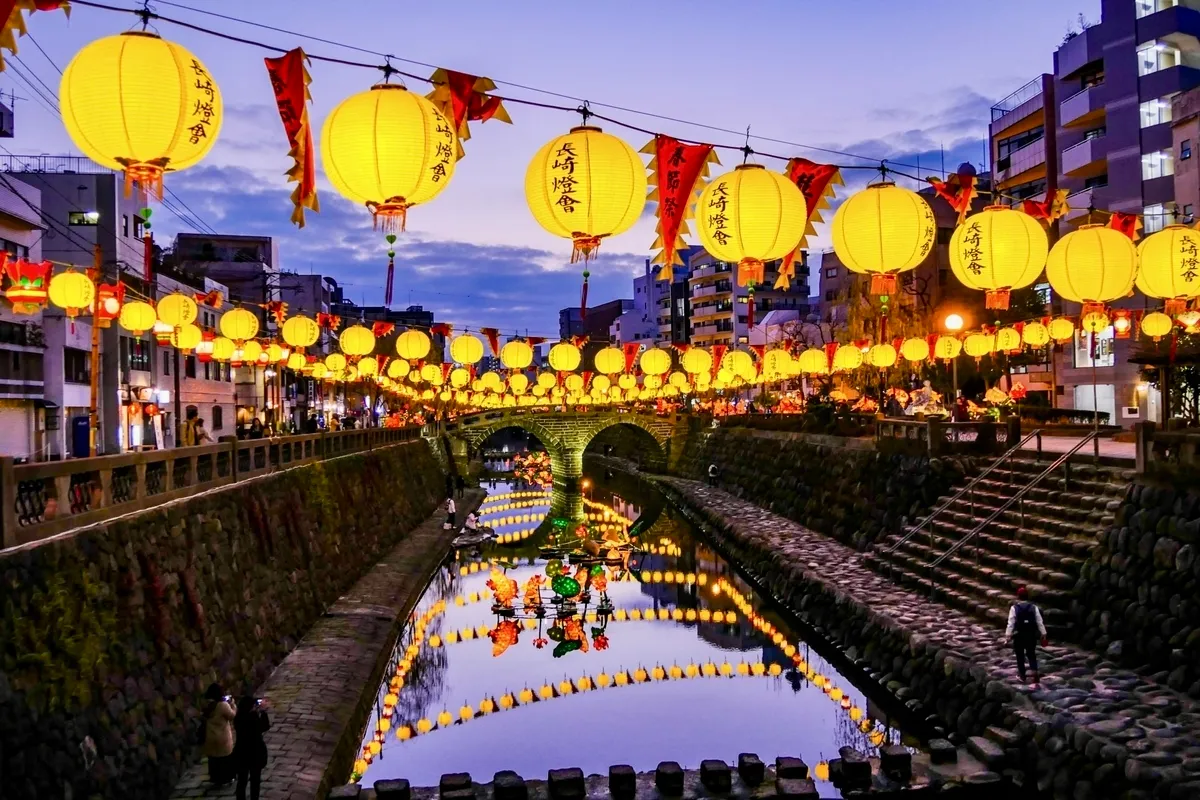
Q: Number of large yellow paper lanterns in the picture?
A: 8